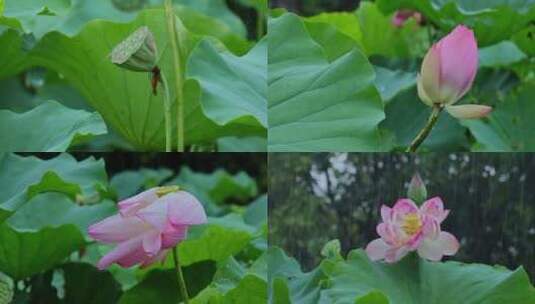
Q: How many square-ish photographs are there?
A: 4